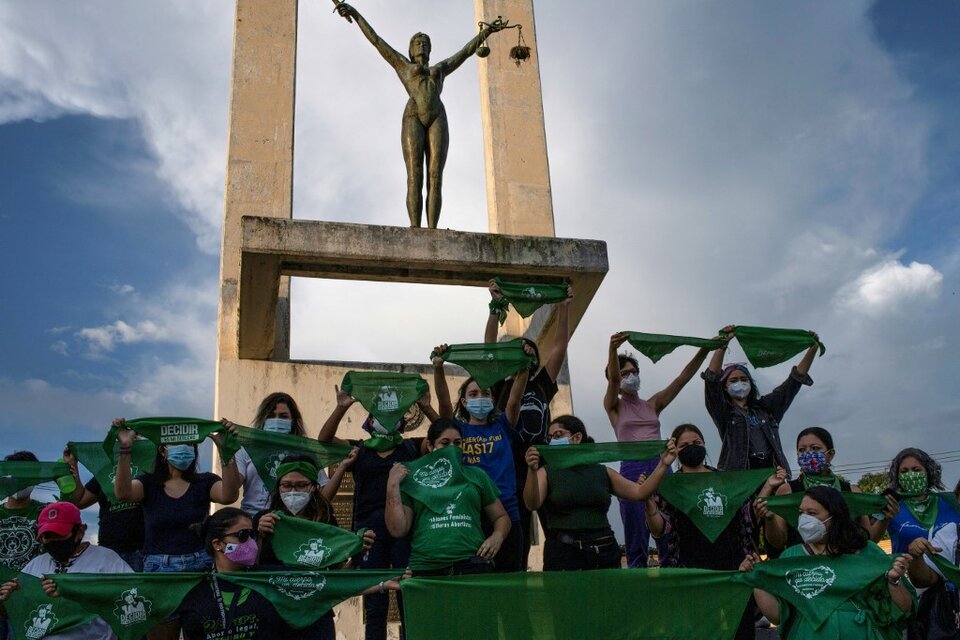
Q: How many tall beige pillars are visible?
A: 2